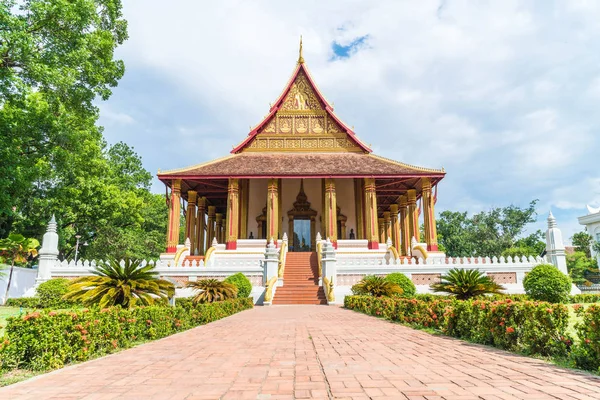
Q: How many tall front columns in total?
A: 6